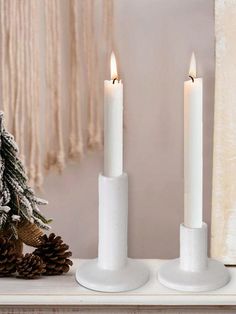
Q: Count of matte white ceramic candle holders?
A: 2